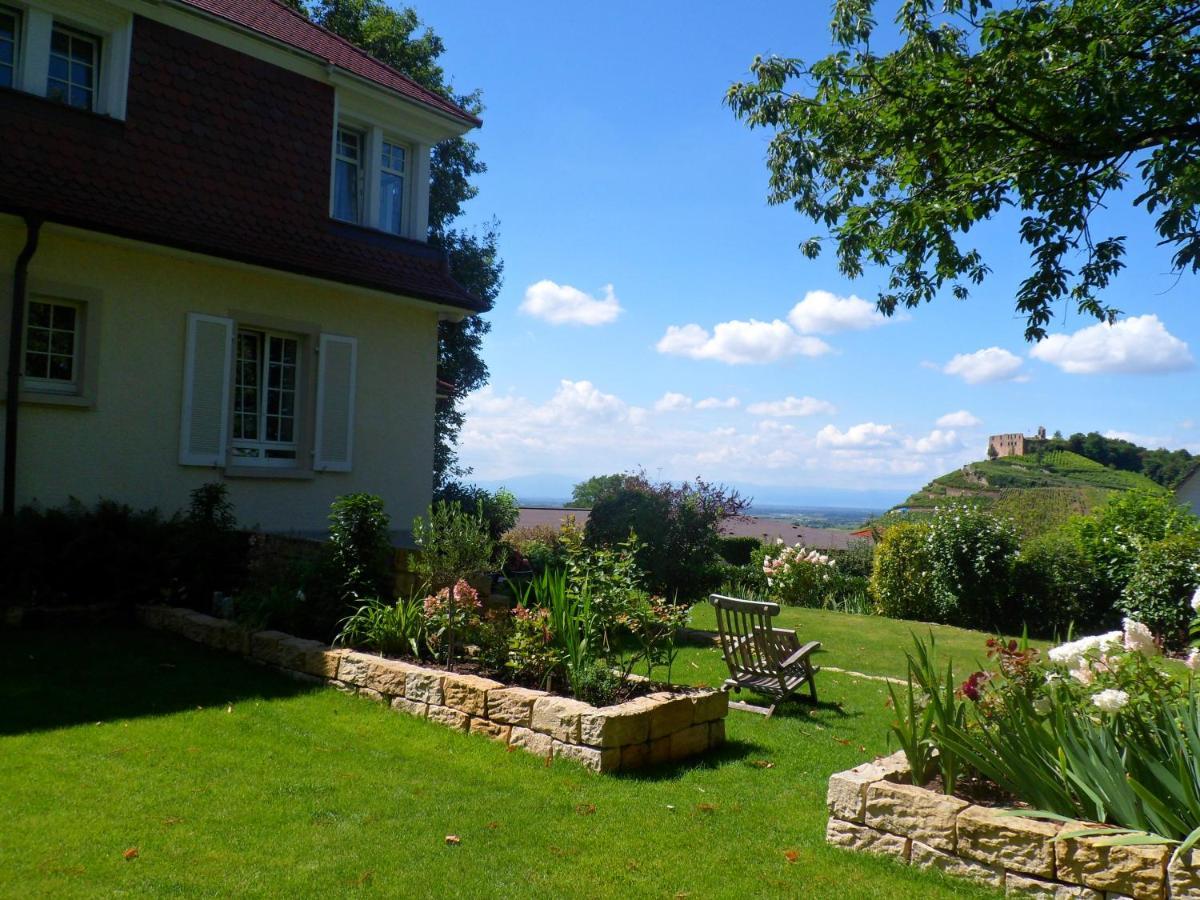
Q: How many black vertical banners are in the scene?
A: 0